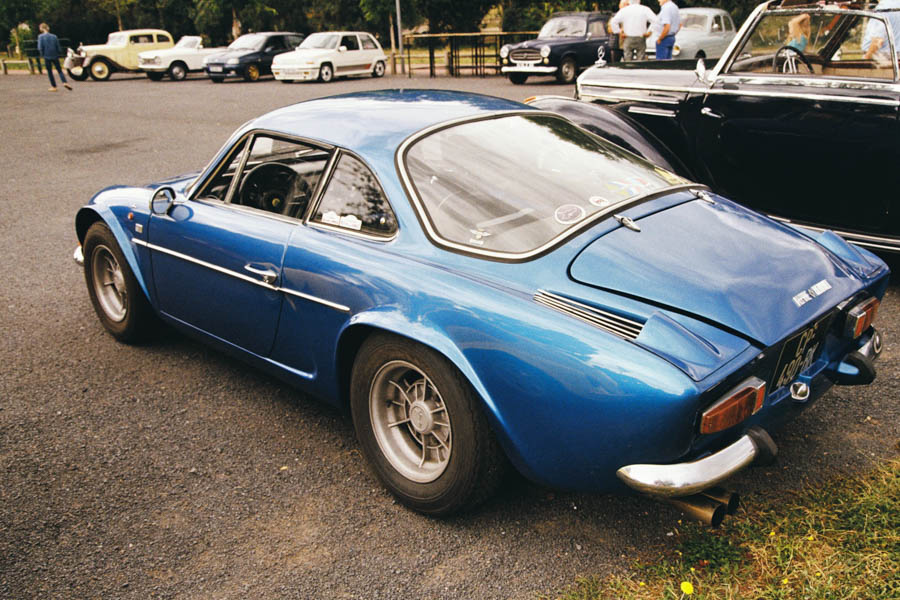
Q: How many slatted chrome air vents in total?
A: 1